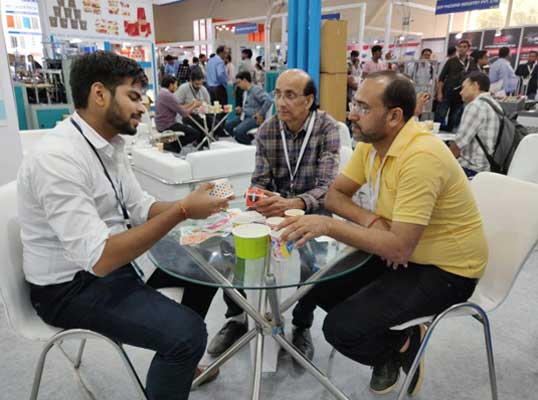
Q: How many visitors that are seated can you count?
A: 7